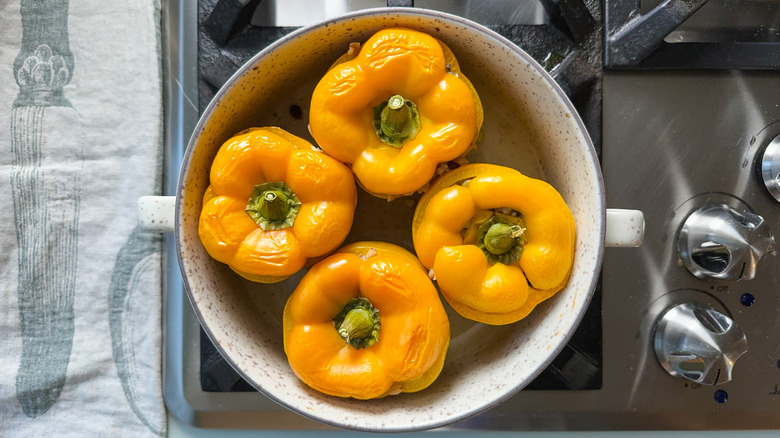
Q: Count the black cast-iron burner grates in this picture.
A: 2